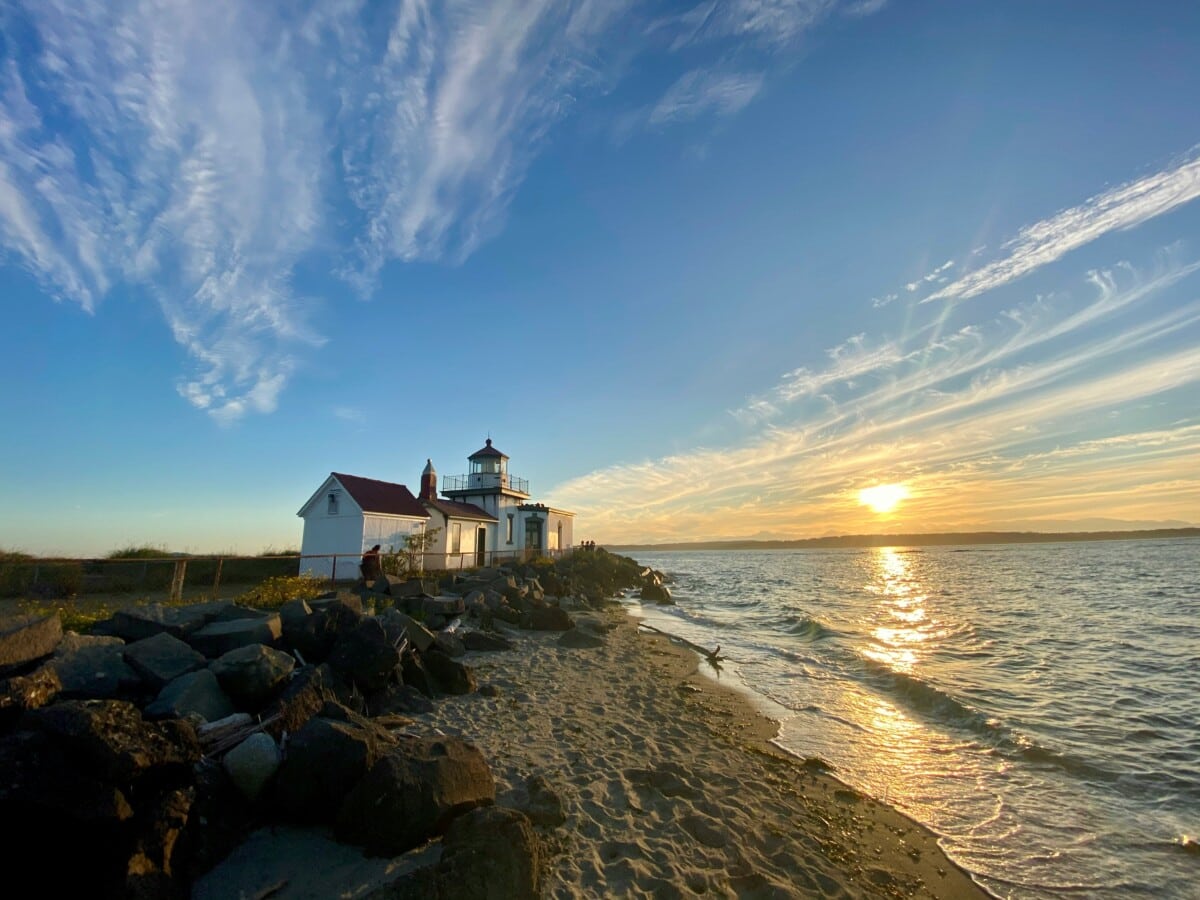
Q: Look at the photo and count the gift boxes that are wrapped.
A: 0